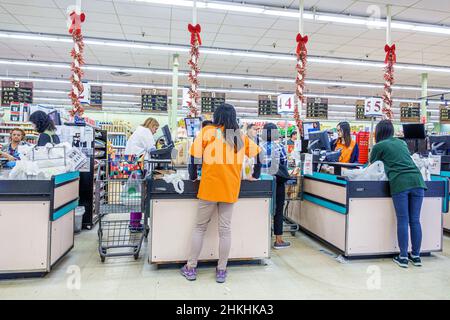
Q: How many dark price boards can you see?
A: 9